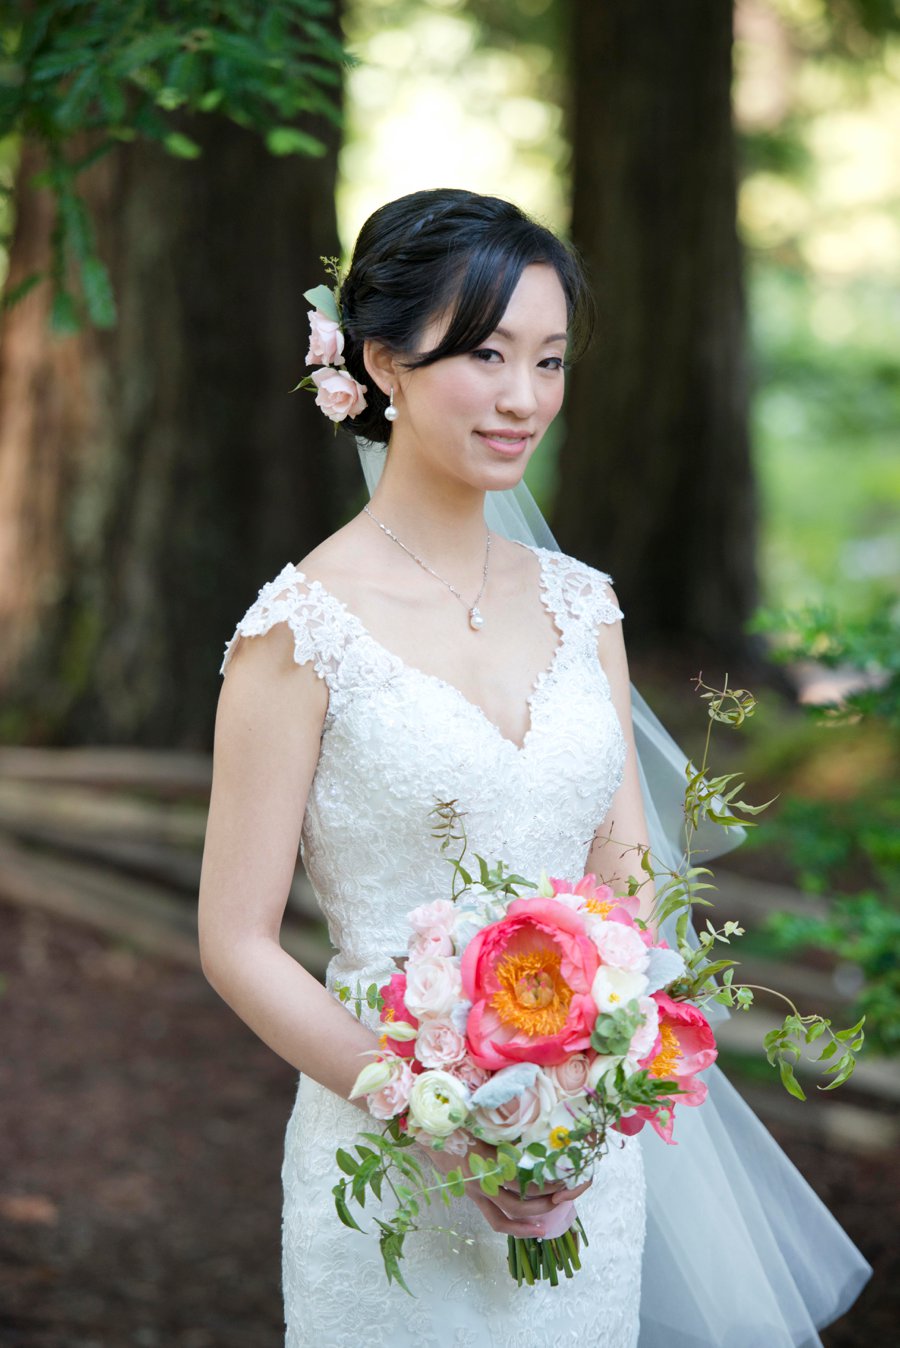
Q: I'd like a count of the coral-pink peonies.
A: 4